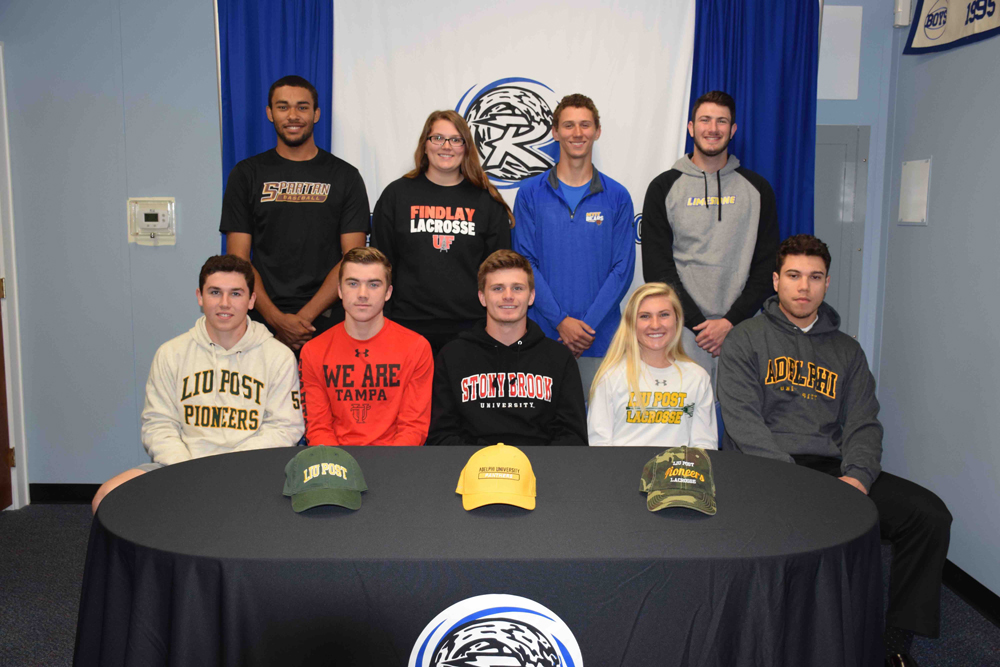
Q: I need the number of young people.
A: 9